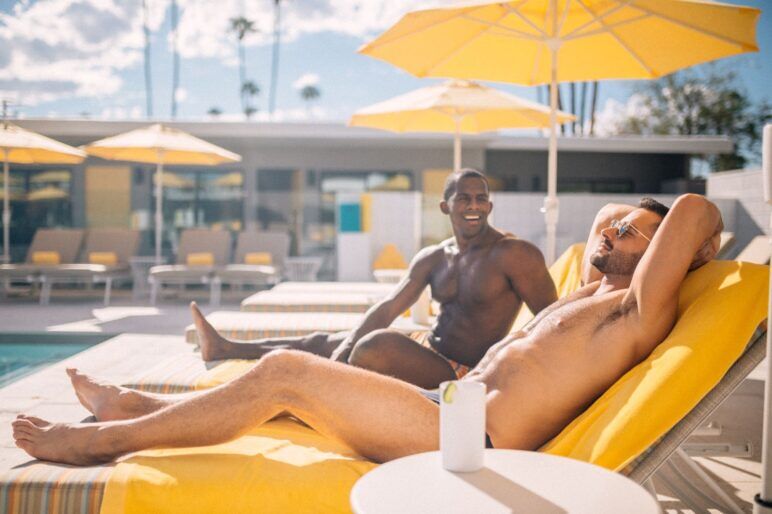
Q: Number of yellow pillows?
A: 4